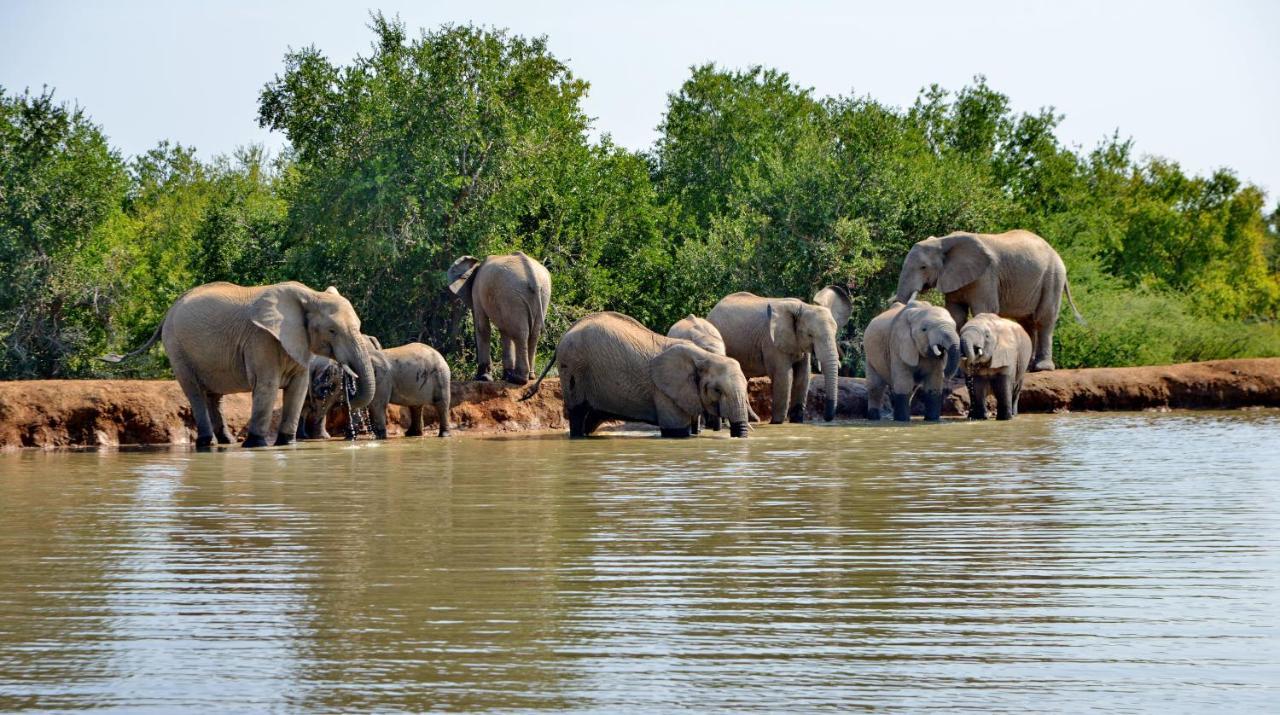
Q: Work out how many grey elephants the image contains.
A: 10